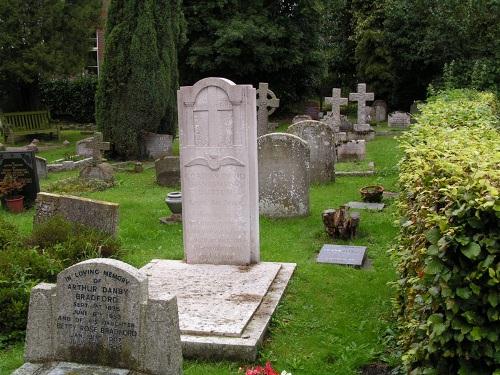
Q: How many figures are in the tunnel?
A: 0